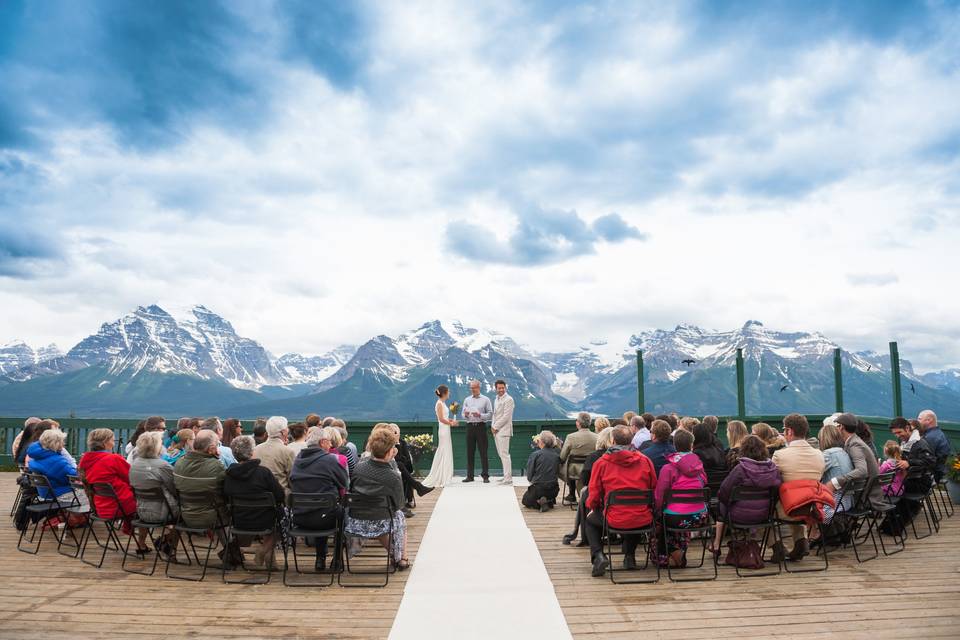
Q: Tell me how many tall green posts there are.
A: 4